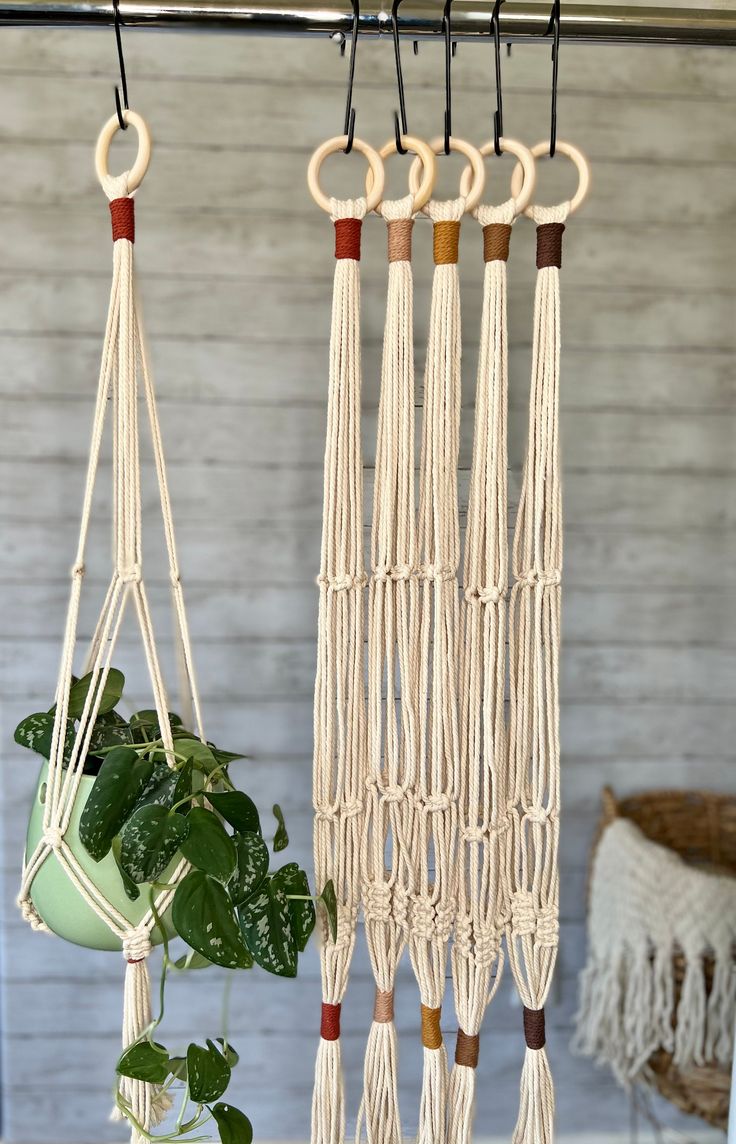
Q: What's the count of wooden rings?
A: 6